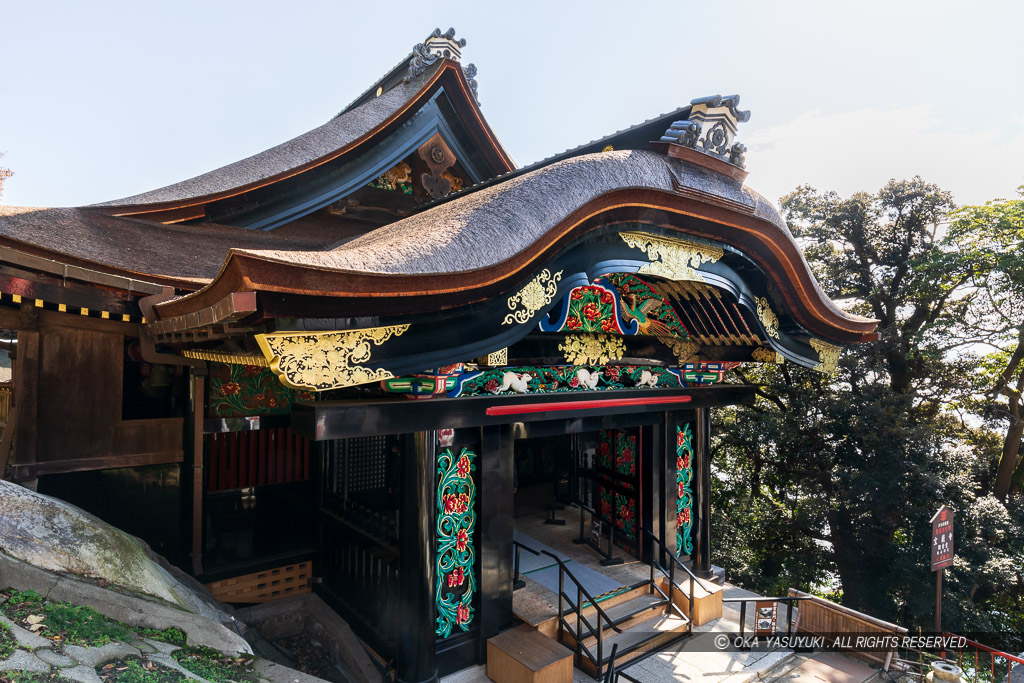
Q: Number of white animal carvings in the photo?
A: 3